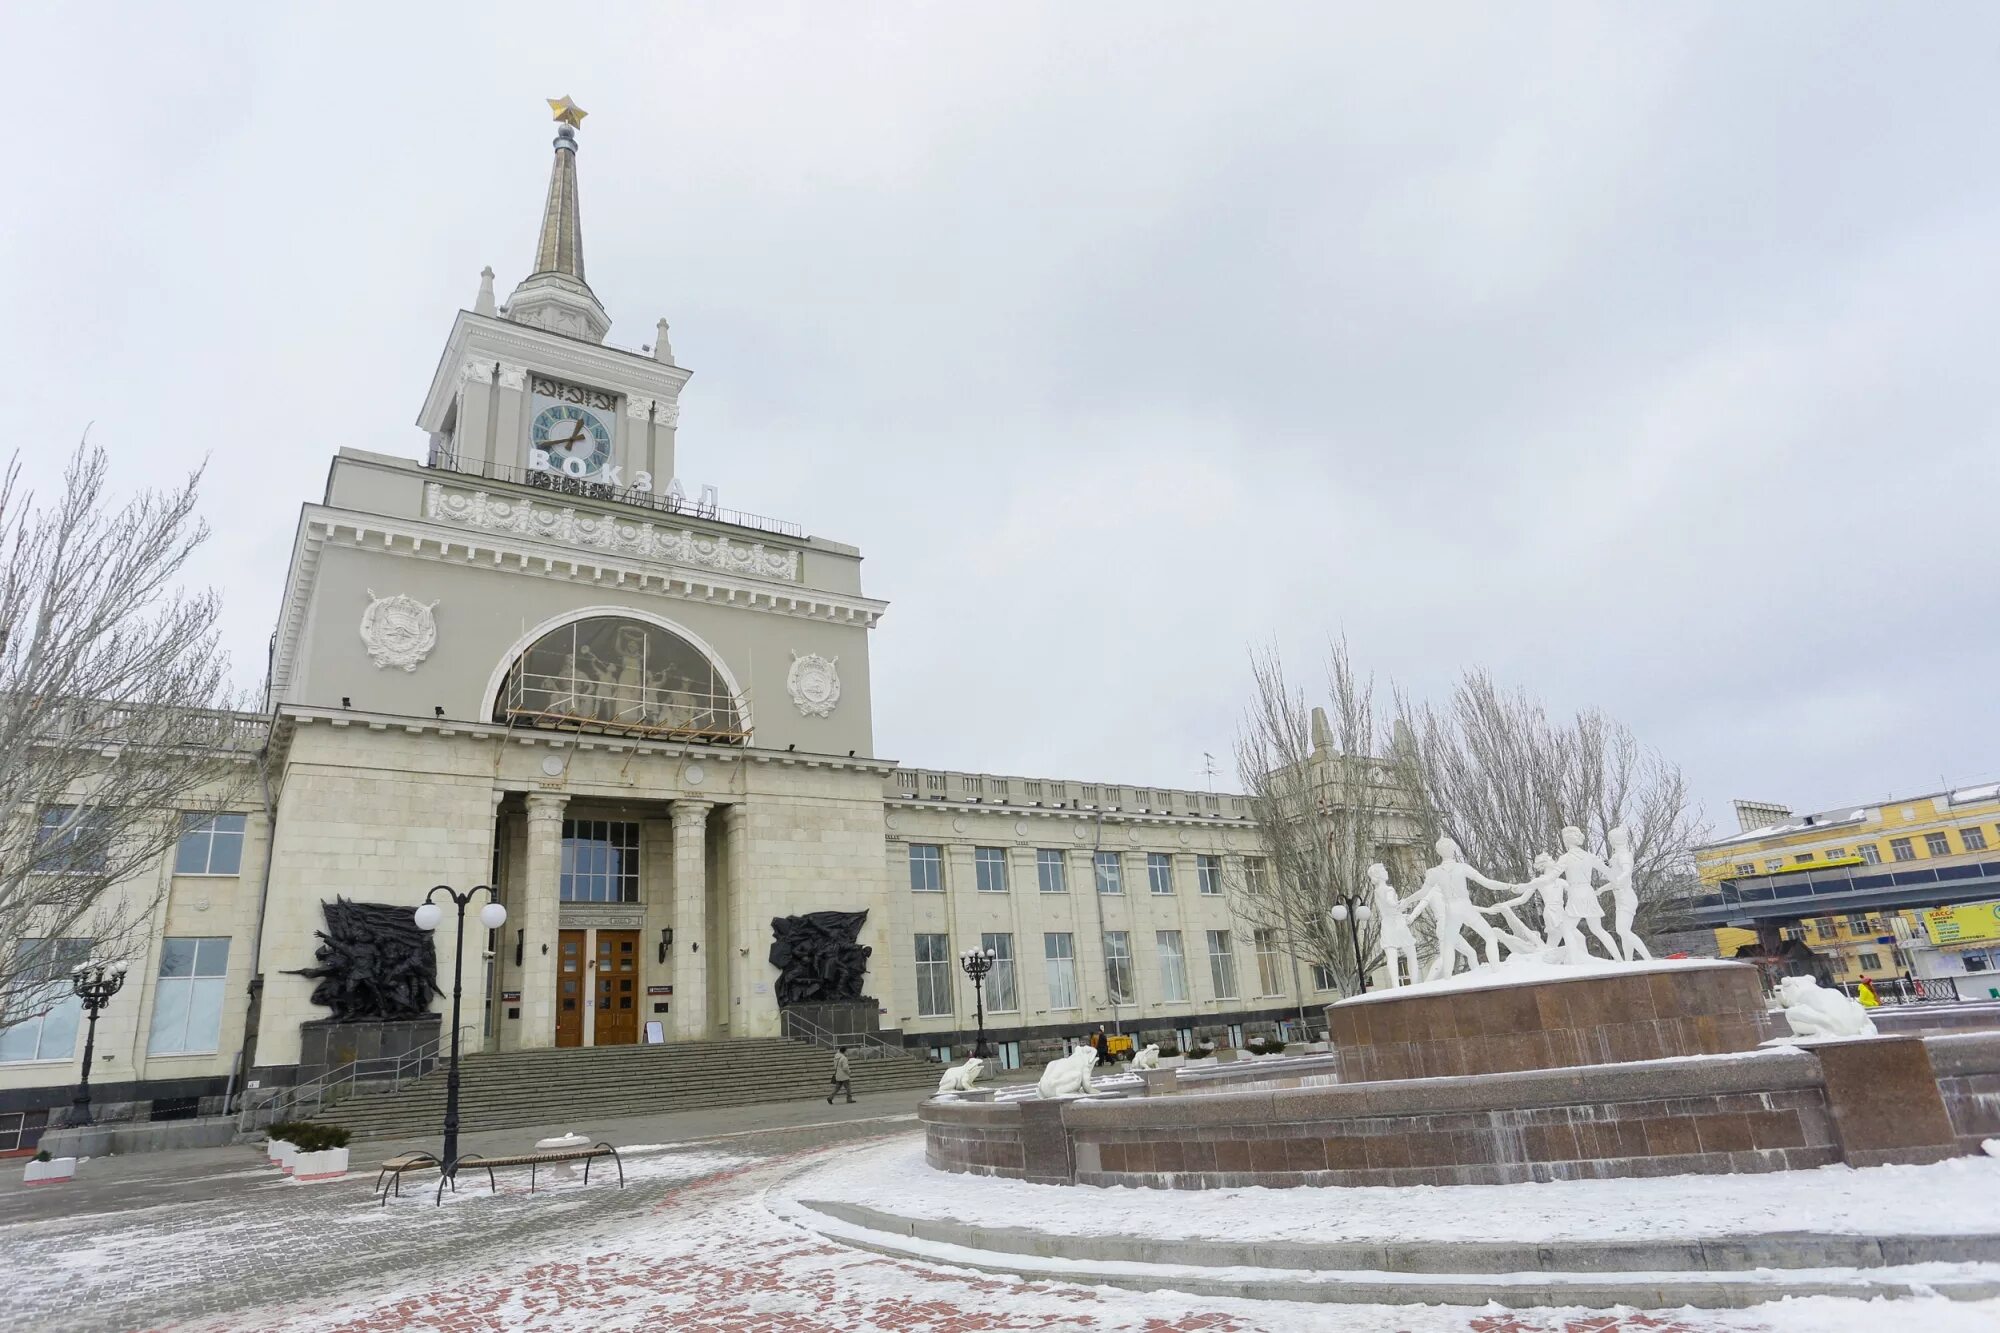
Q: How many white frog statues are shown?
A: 4